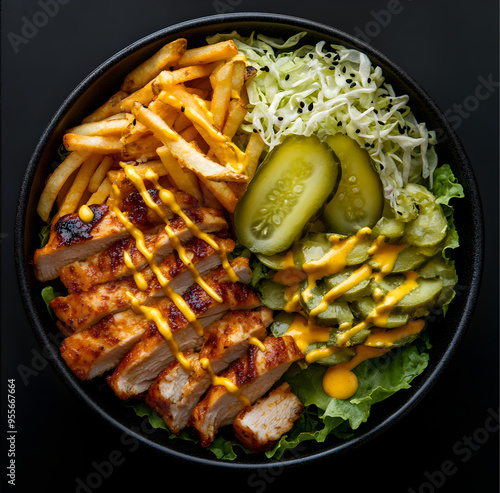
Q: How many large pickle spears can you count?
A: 2